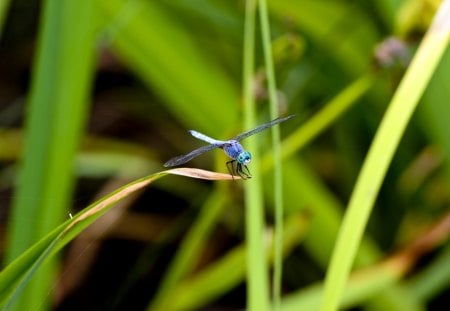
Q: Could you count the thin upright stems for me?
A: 2